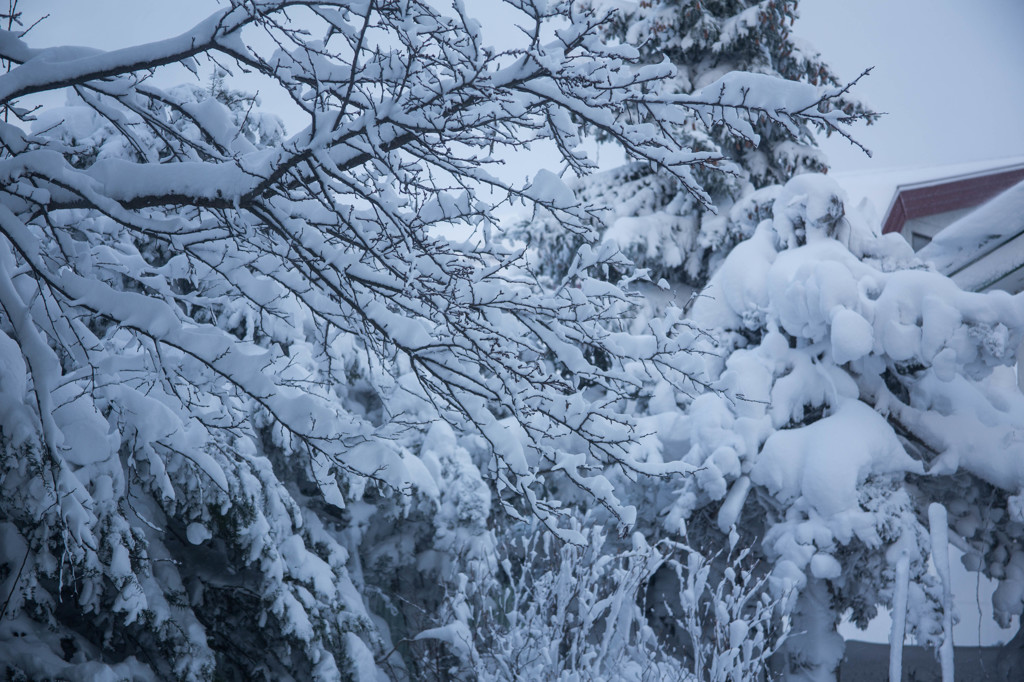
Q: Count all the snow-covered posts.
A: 2